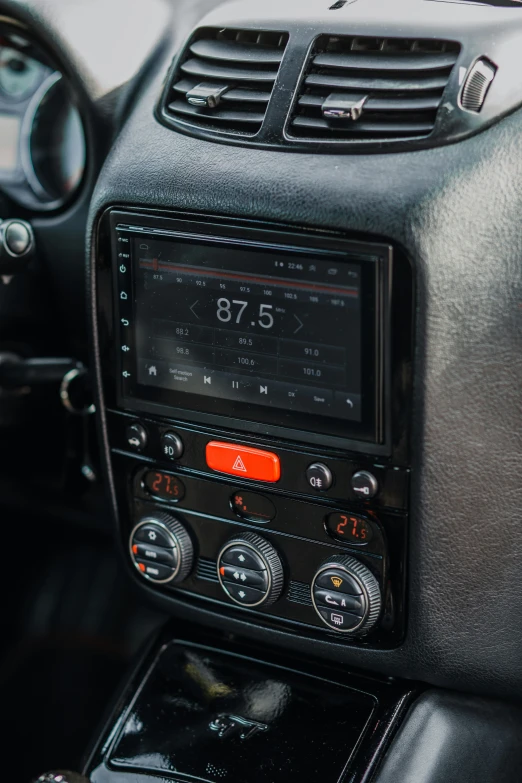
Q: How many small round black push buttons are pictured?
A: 4